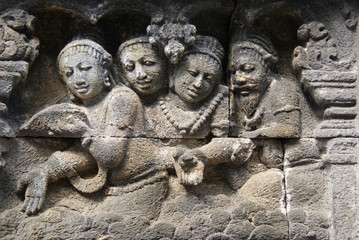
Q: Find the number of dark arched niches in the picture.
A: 4